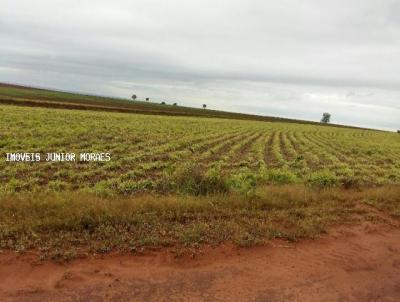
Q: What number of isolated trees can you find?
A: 6